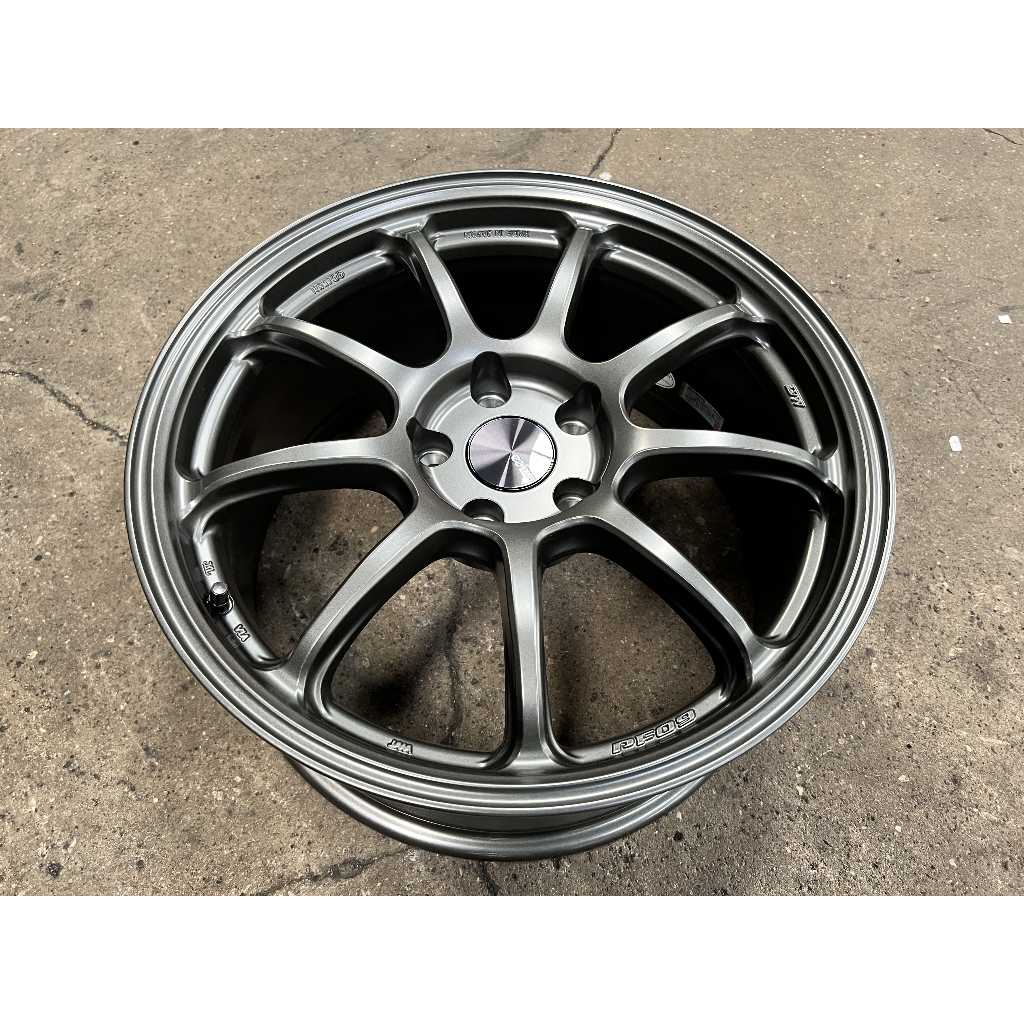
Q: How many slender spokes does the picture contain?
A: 9